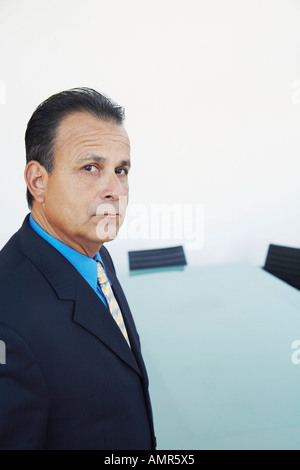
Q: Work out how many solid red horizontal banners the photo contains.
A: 0